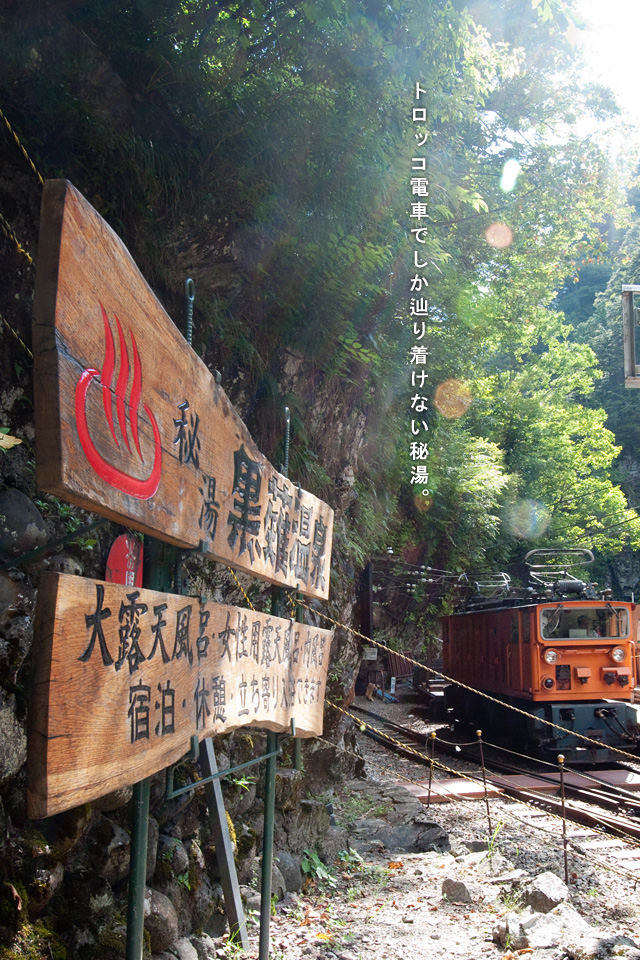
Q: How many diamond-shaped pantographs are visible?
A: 2